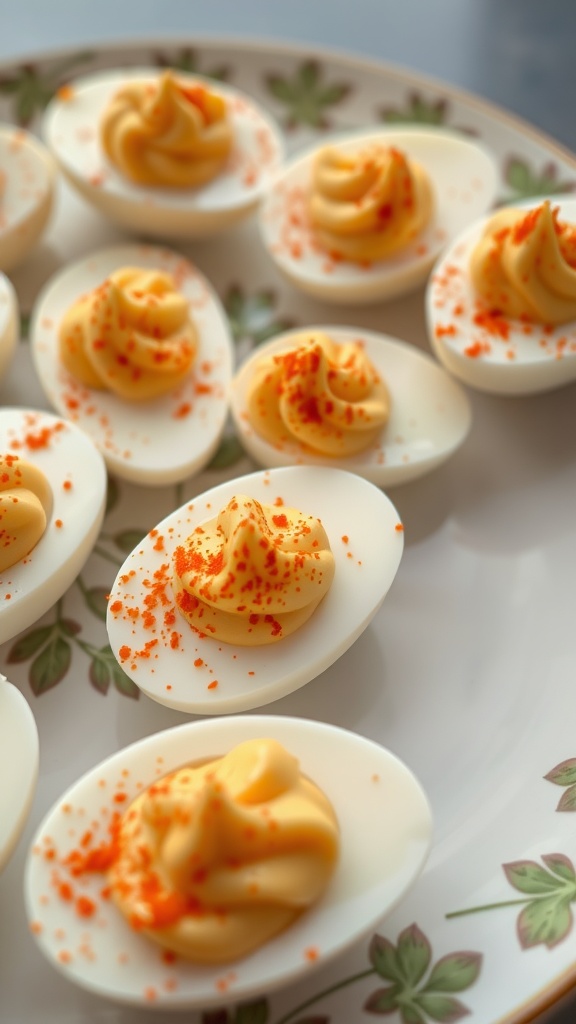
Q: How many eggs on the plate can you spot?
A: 11